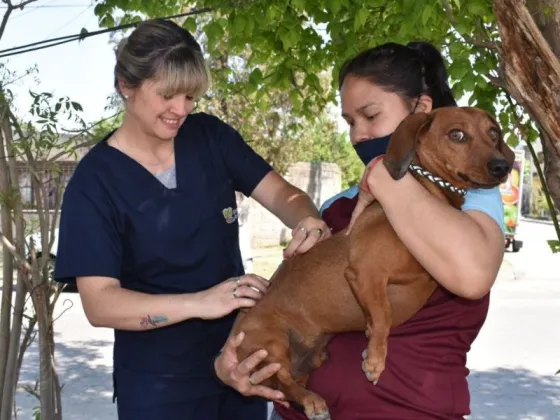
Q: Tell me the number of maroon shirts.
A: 1